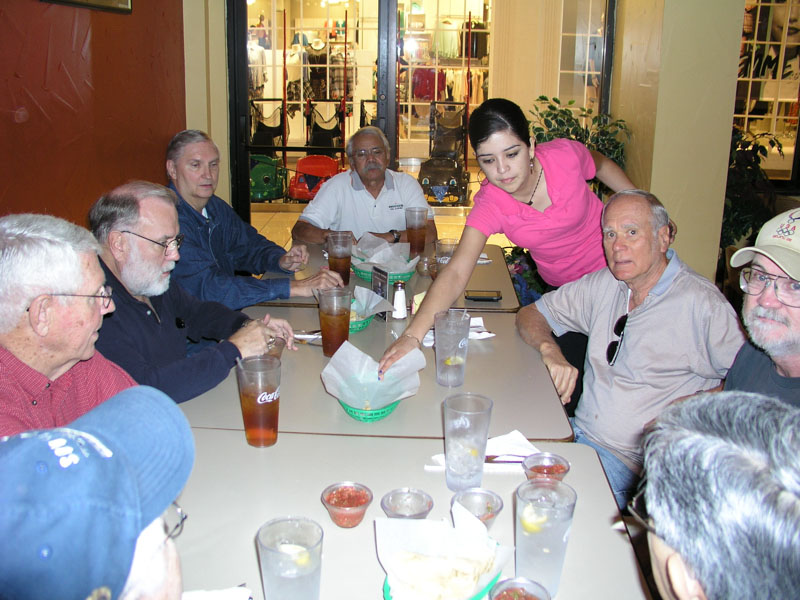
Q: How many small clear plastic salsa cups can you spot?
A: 5